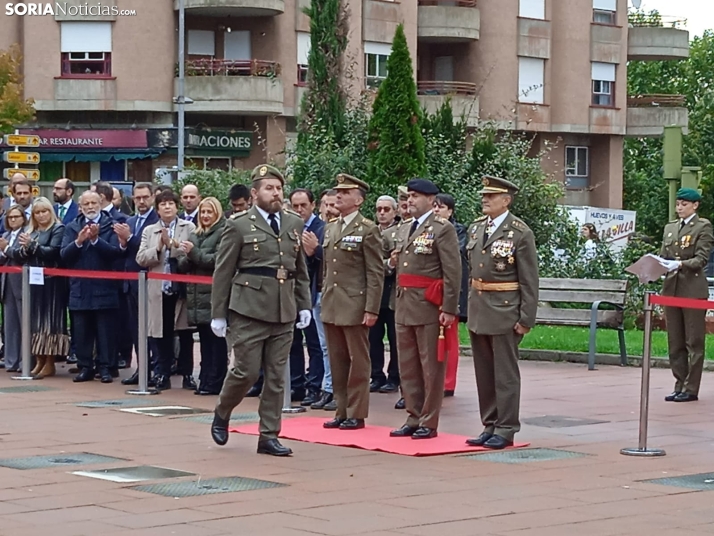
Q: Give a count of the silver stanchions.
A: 4